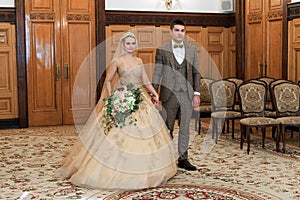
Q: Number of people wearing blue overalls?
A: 0